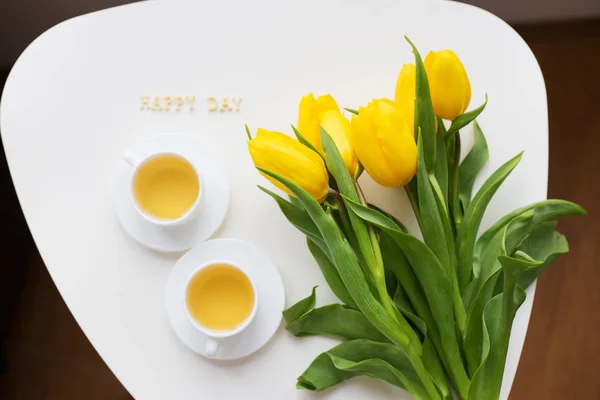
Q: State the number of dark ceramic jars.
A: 0